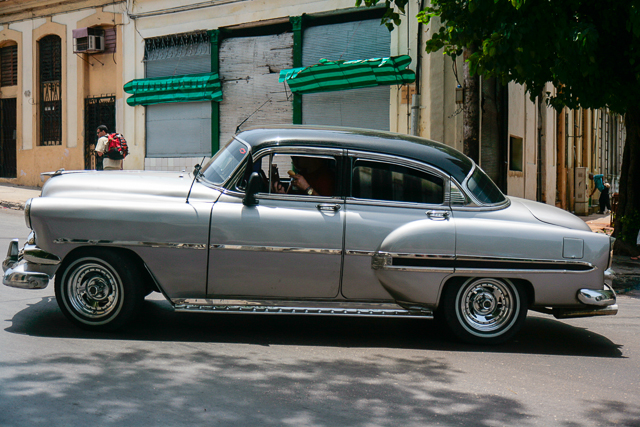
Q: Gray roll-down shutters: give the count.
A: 3